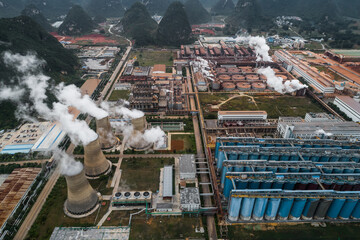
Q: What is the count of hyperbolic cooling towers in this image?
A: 4